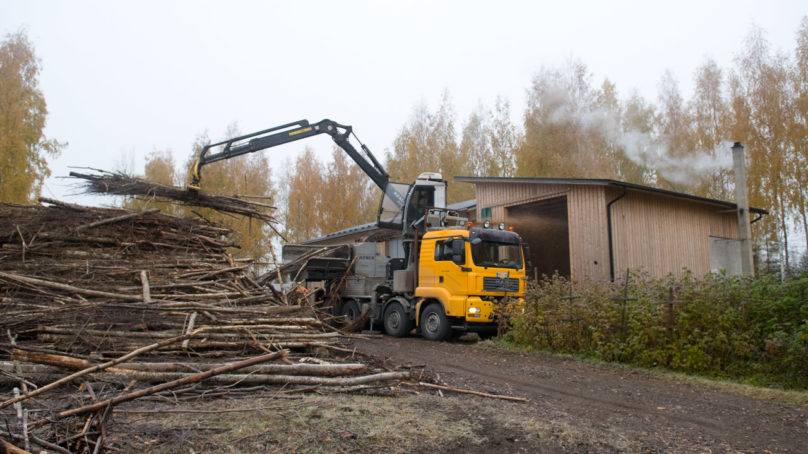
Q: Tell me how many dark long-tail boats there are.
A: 0